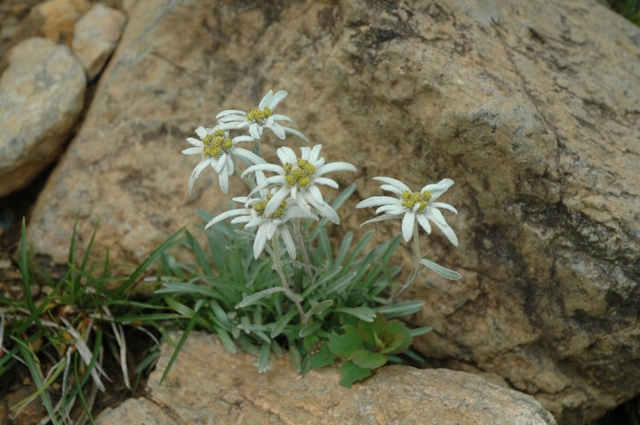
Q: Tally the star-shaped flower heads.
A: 5